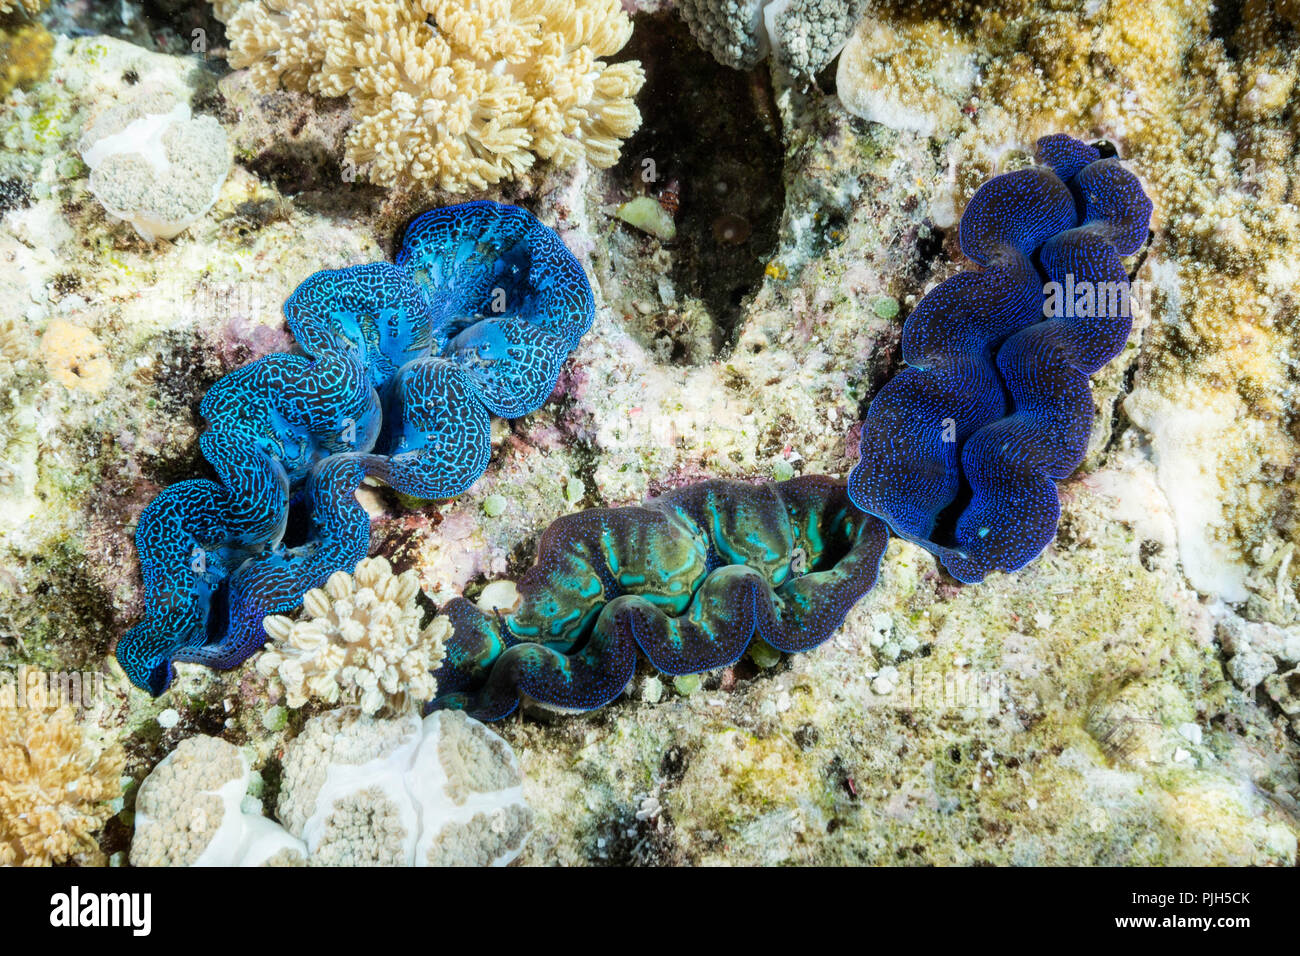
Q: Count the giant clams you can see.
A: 3